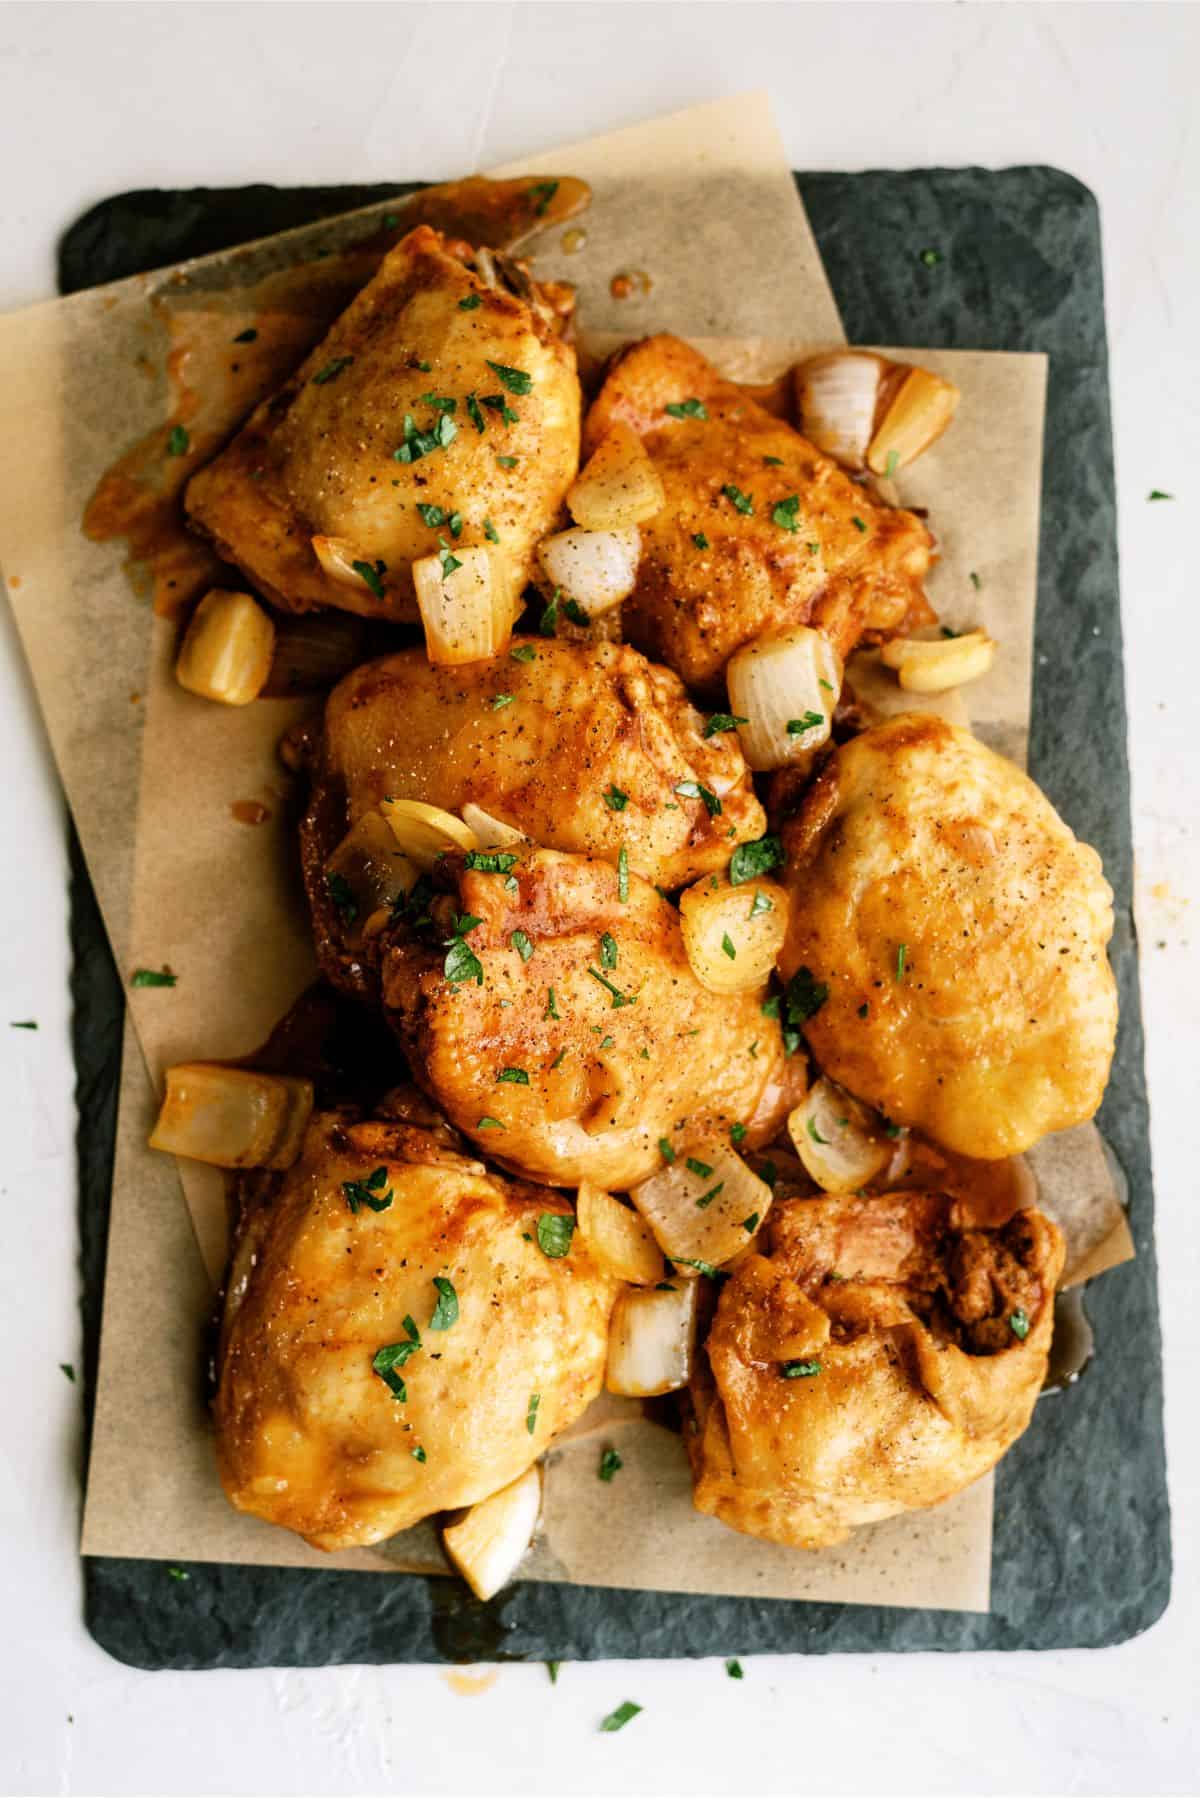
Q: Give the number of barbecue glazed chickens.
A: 7